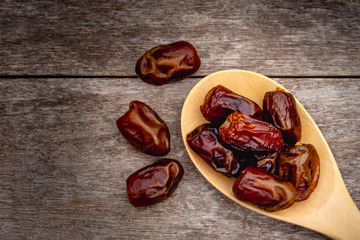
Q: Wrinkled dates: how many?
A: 10